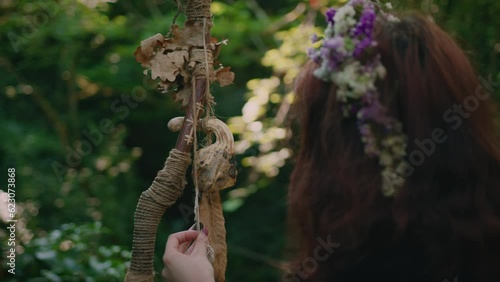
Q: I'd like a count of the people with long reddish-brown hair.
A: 1